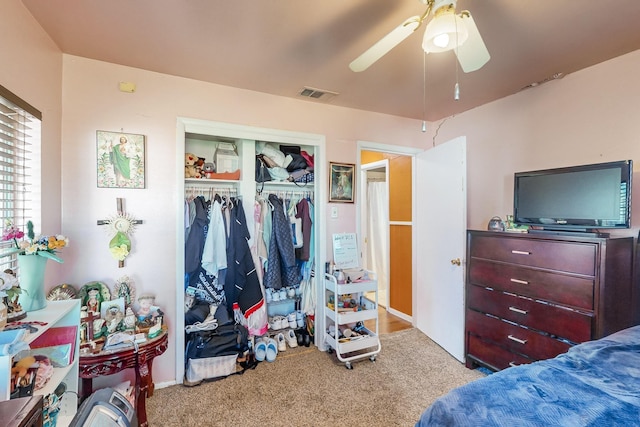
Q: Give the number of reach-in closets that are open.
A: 1